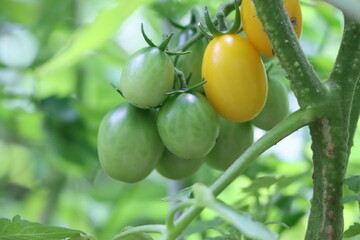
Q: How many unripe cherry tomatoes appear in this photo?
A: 7